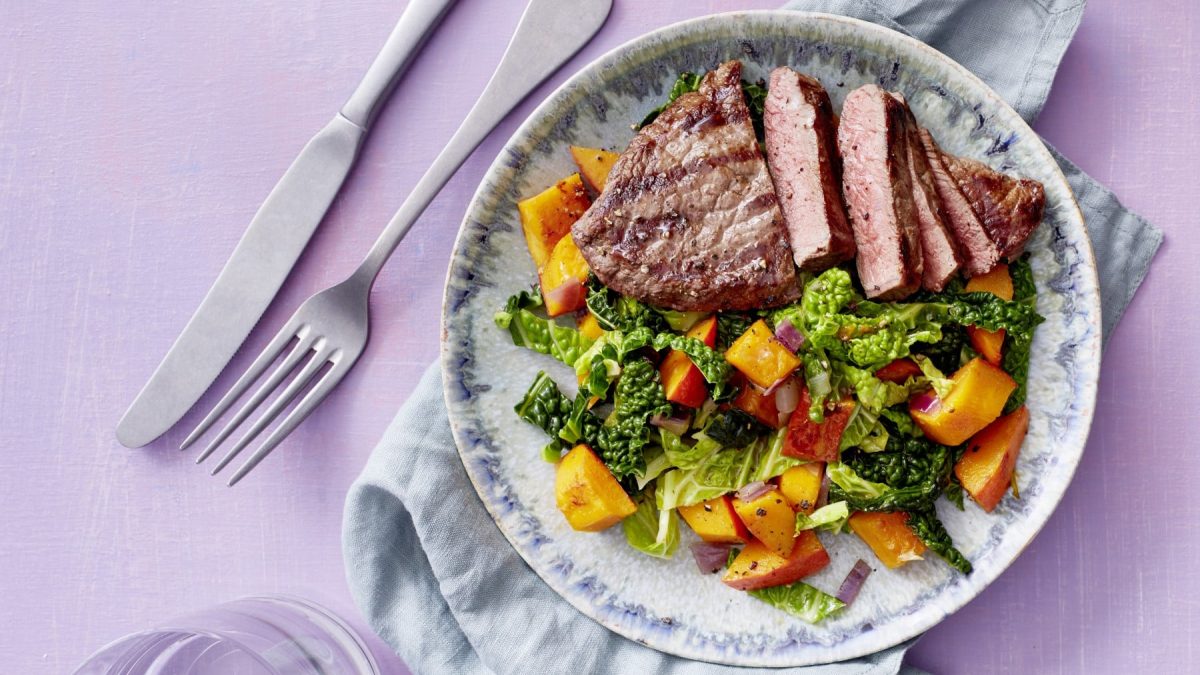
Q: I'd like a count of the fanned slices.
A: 4